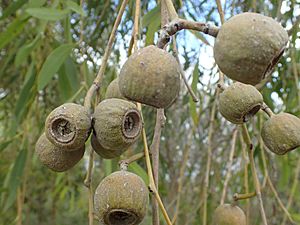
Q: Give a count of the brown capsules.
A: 11